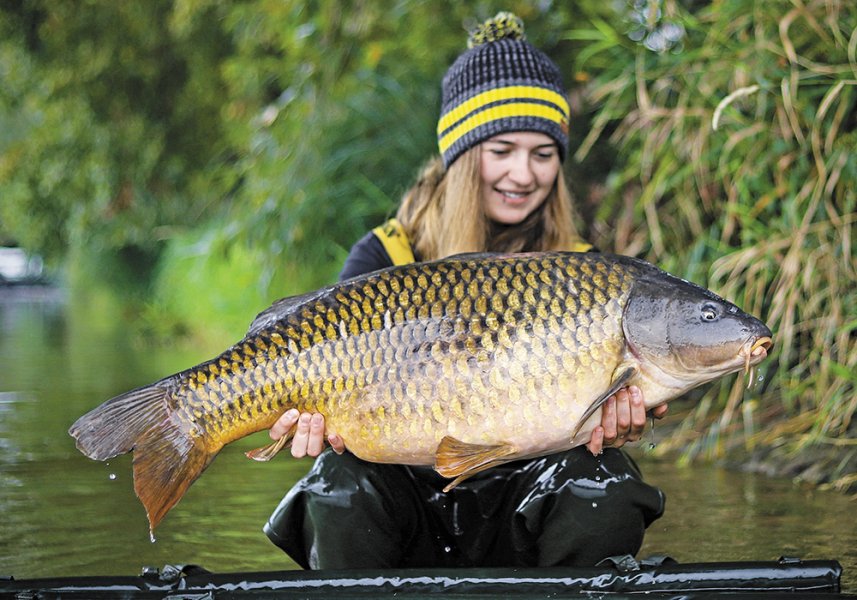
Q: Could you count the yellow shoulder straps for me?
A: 2